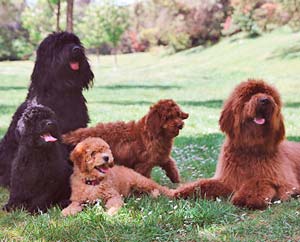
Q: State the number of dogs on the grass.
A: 5